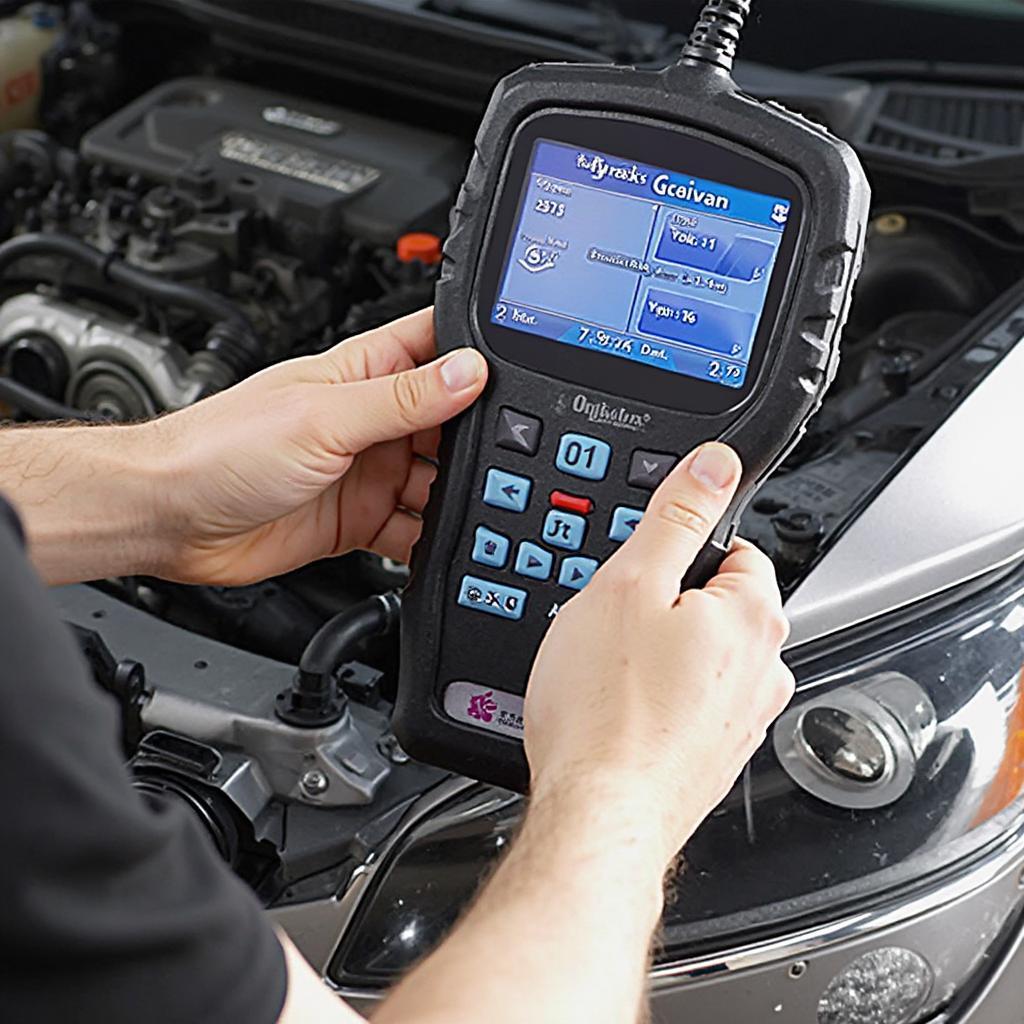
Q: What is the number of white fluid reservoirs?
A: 1